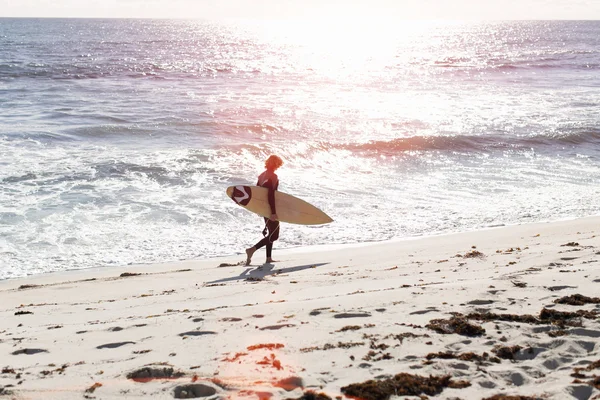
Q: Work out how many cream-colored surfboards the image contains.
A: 1